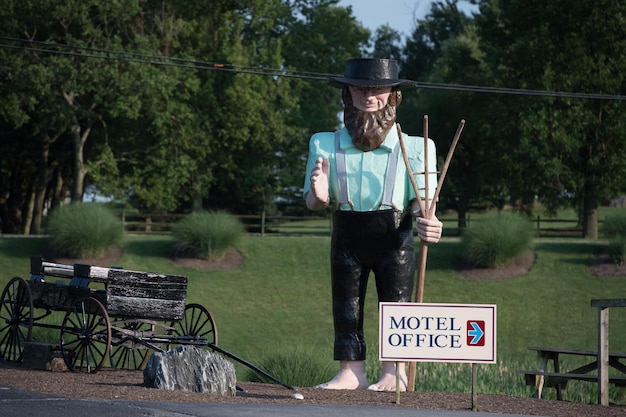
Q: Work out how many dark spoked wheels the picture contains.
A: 4